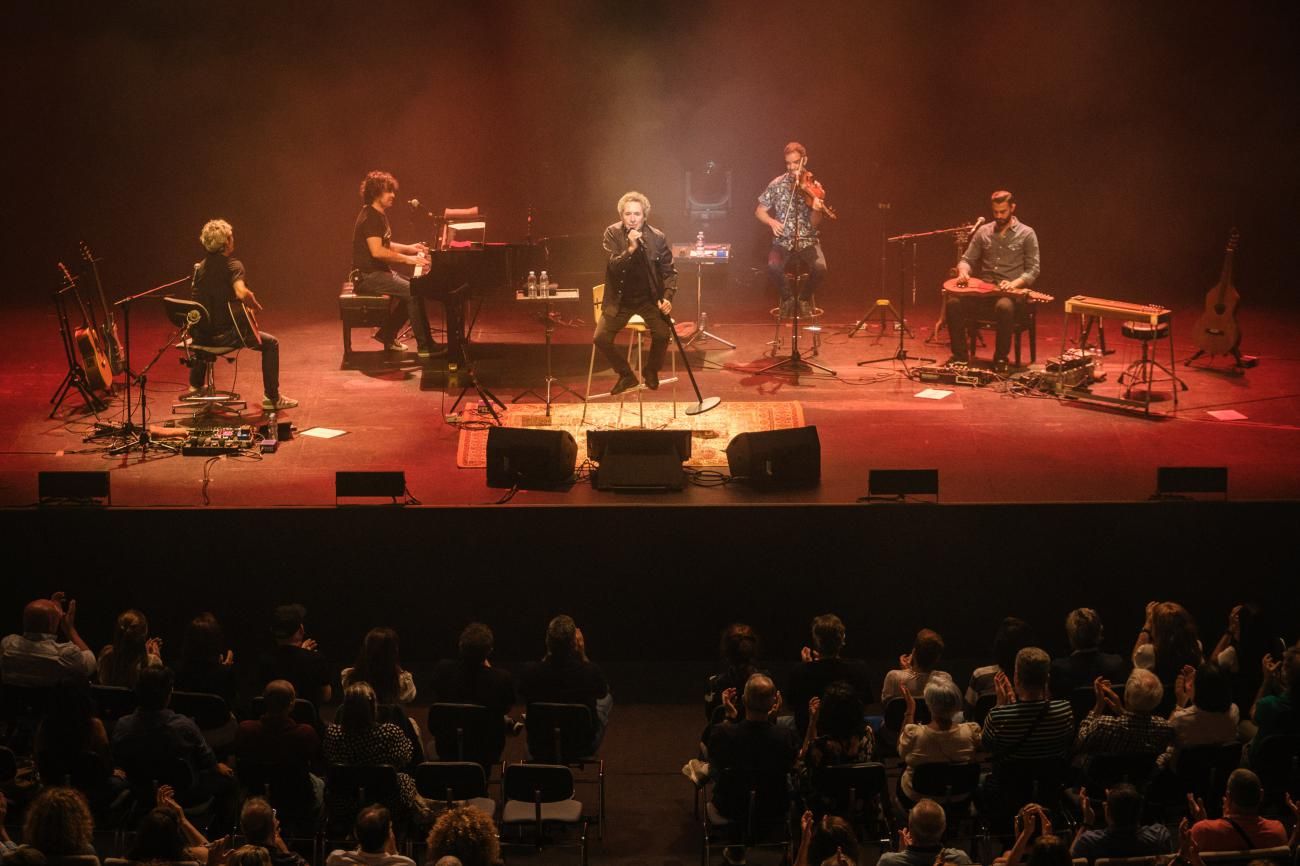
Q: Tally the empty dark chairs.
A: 2